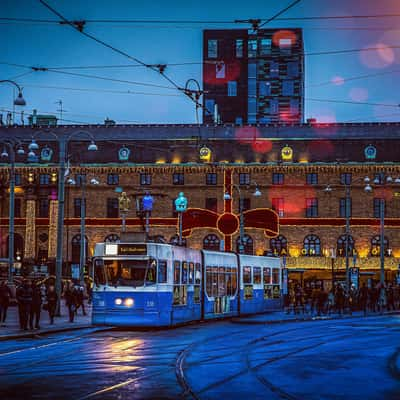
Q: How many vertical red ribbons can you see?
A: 1